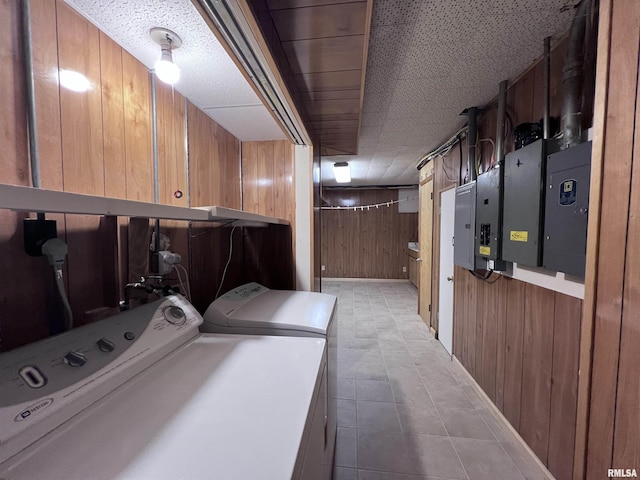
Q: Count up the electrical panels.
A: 4